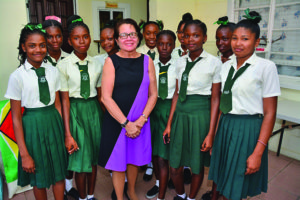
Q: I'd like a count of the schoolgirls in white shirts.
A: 10